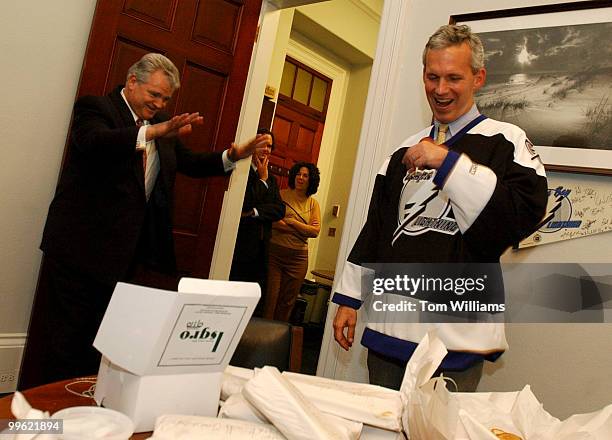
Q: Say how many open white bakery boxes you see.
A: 1